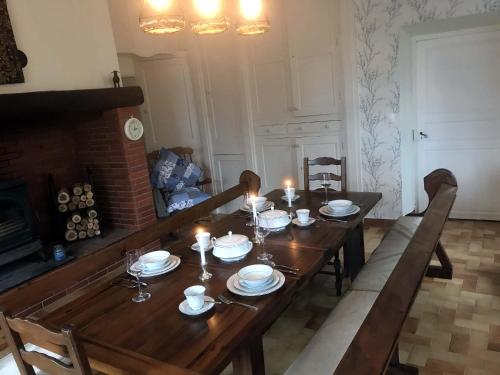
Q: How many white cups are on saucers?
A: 4